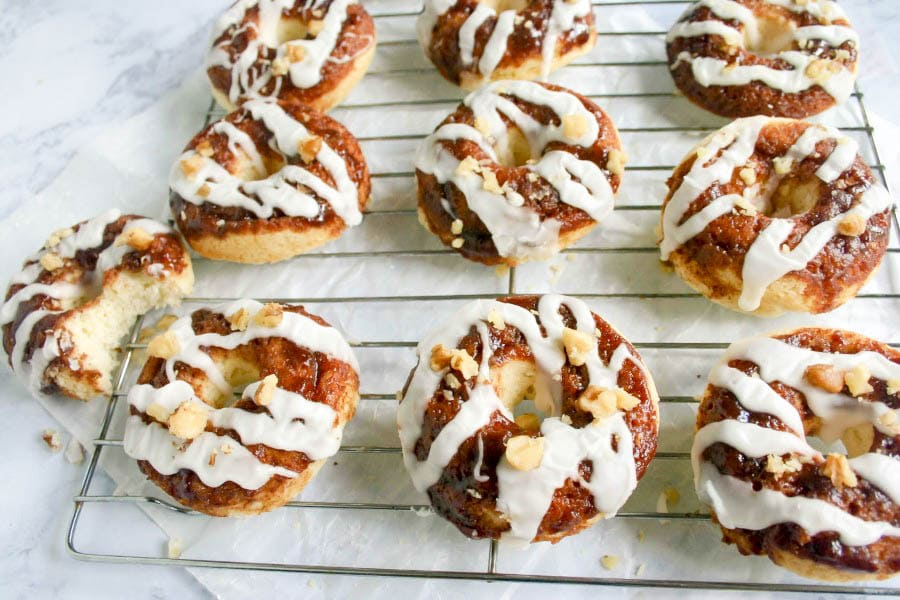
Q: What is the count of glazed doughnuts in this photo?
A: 10